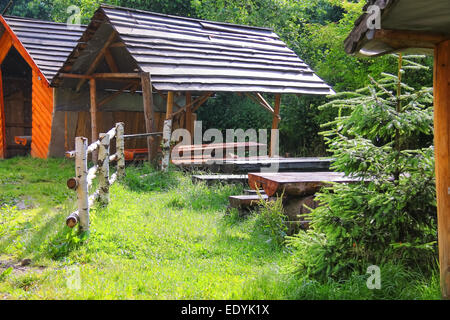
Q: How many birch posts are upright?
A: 4